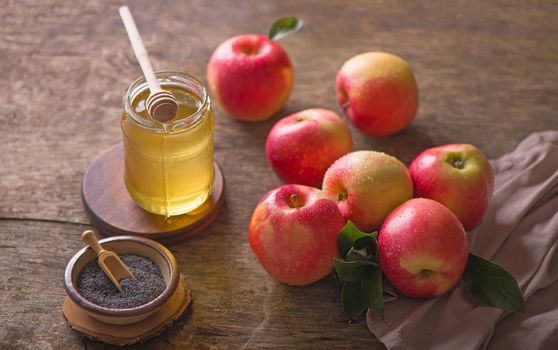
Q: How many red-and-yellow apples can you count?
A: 7